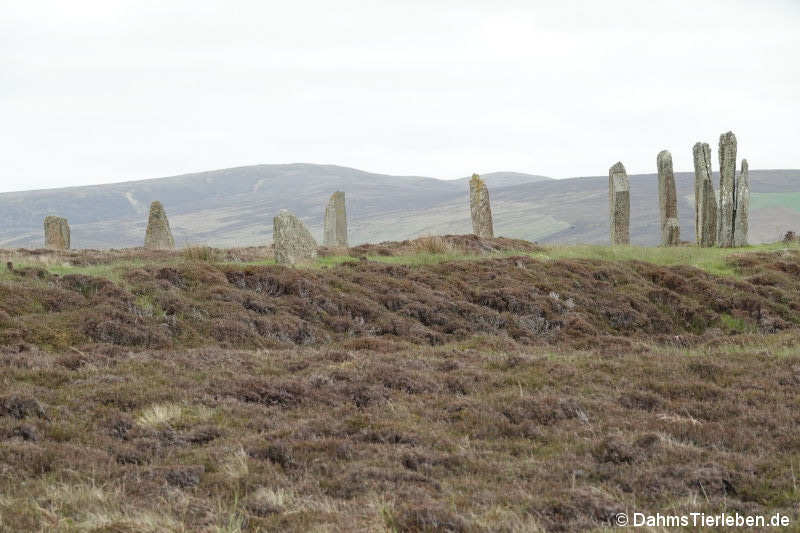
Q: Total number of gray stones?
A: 10